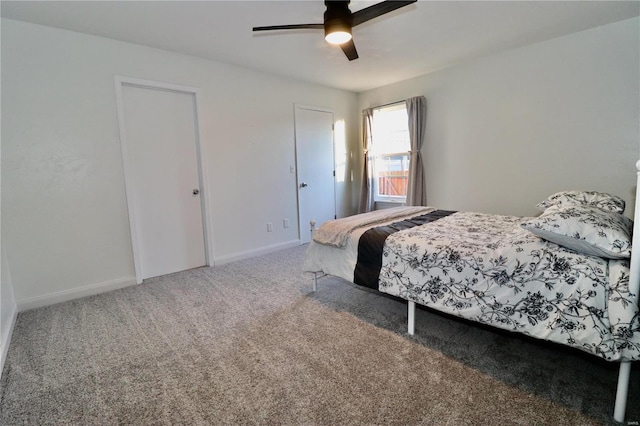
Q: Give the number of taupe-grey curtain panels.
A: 2